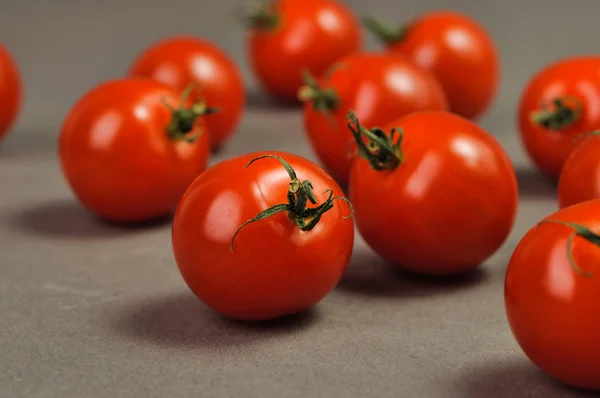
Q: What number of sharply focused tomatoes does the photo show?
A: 1